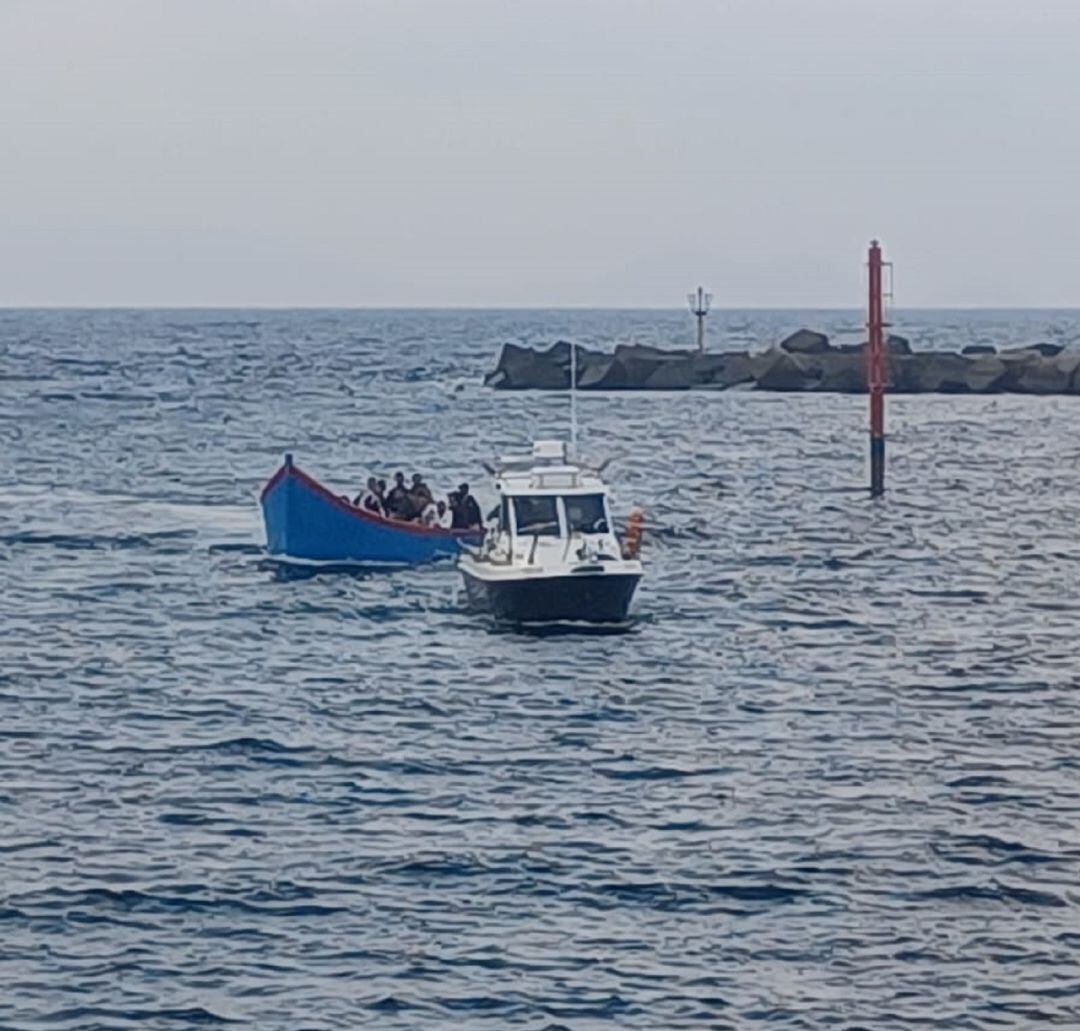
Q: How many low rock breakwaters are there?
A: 1